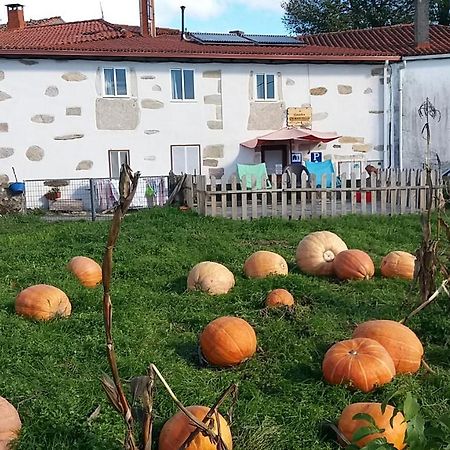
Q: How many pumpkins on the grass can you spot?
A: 14